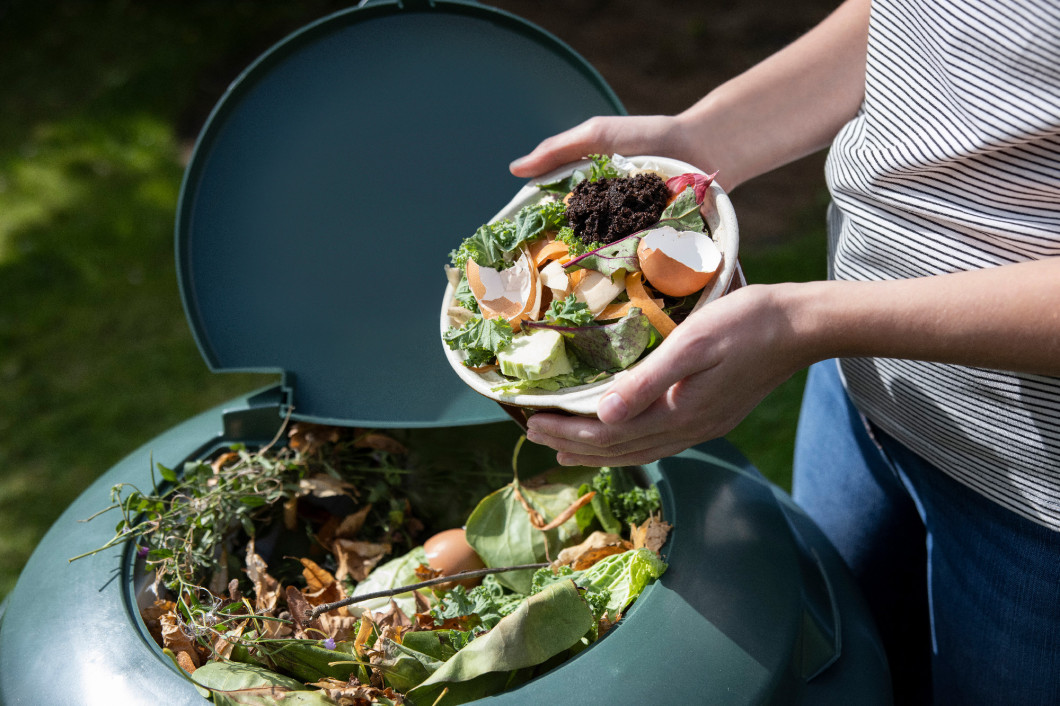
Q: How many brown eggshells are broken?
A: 2